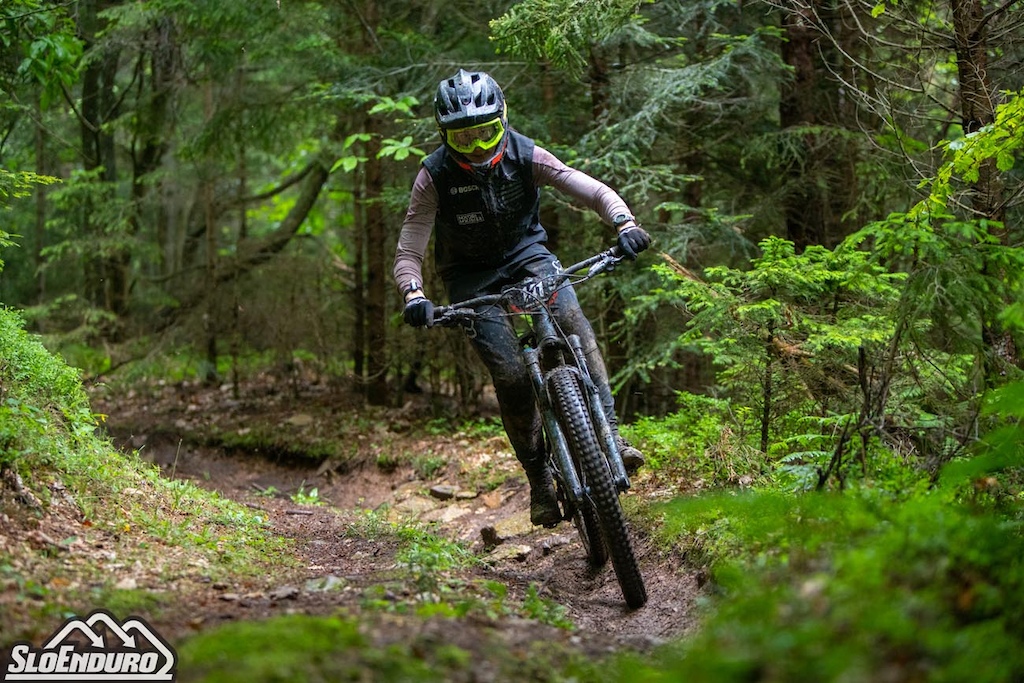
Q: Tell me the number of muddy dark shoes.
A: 2